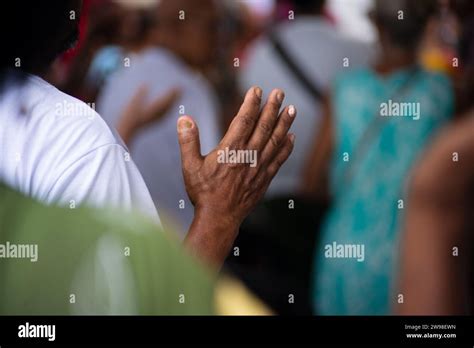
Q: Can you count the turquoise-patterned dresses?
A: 1